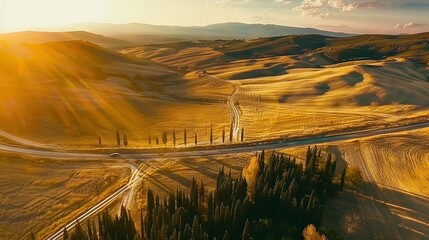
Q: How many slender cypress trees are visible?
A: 13